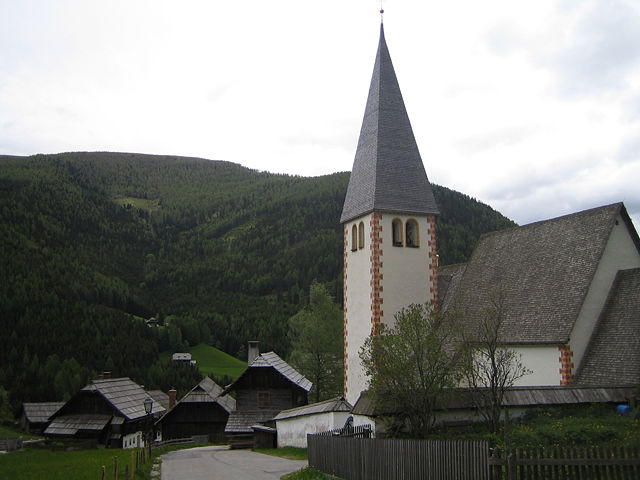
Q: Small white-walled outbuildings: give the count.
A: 1